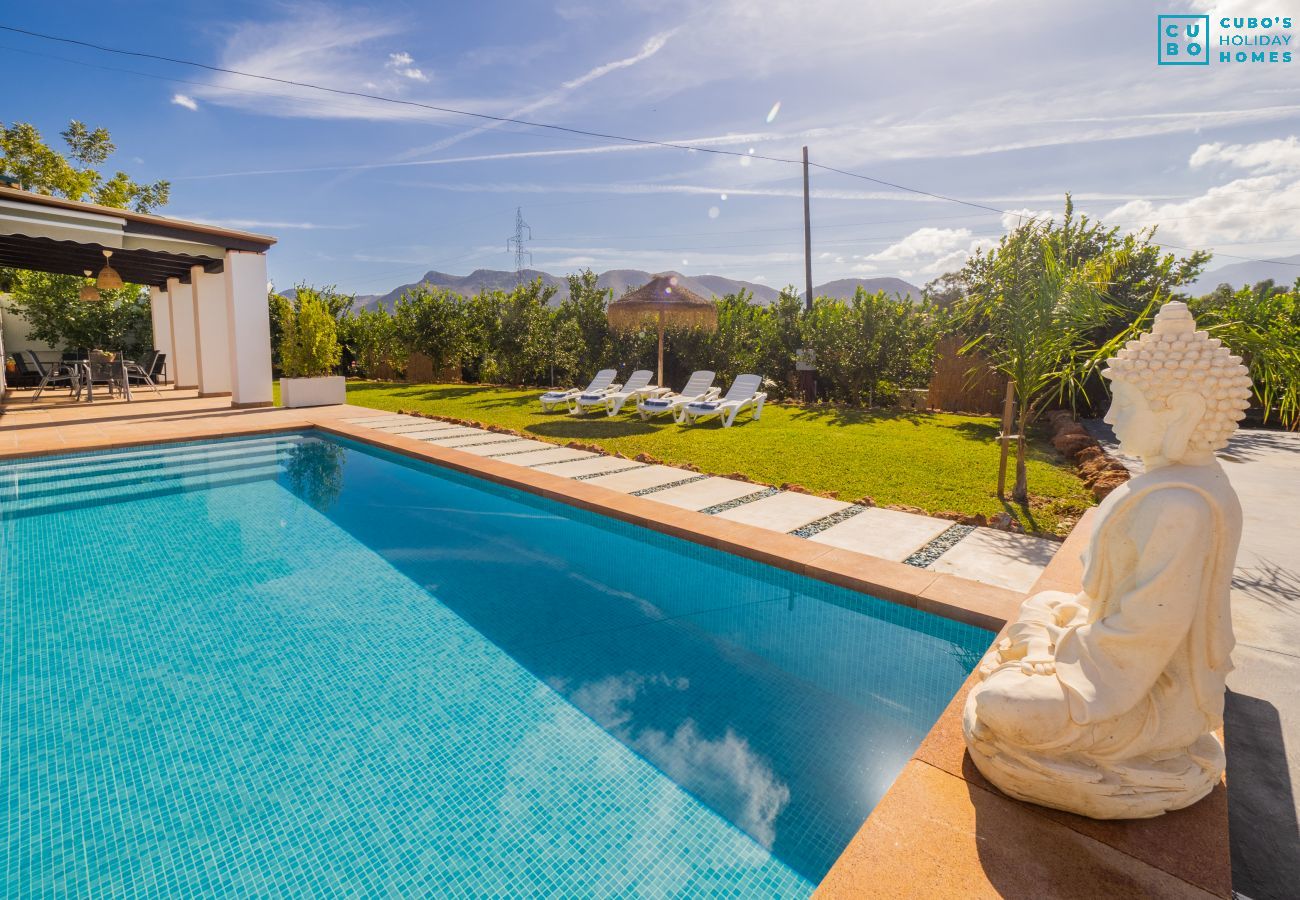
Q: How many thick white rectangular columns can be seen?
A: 4